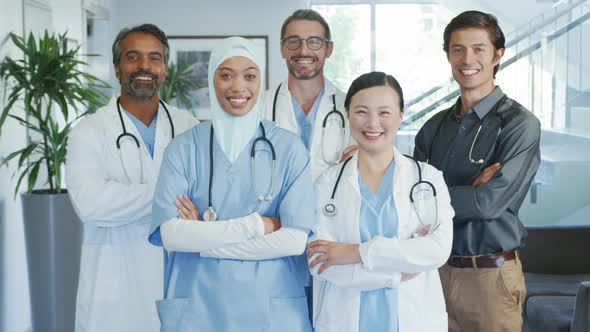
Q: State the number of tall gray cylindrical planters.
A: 1